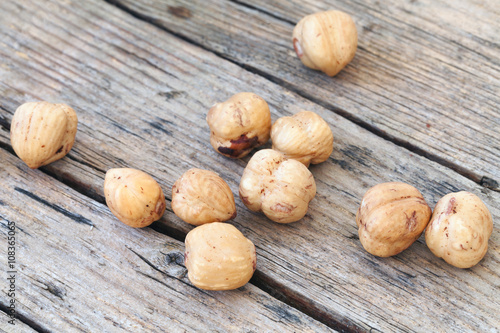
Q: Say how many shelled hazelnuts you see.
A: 10